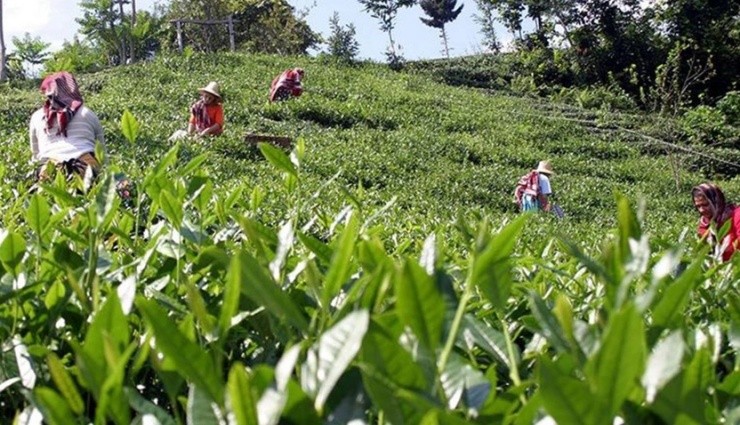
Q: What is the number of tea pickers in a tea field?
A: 5